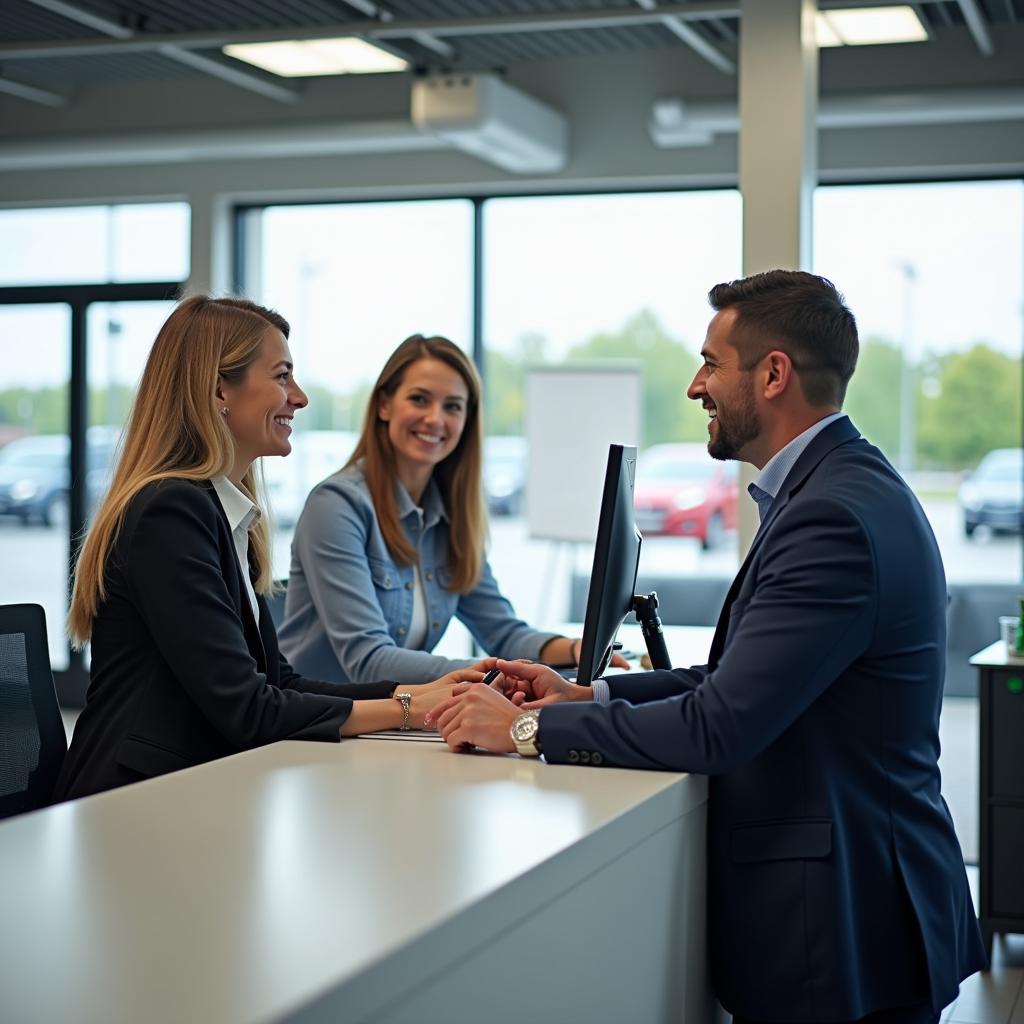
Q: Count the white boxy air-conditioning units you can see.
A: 1